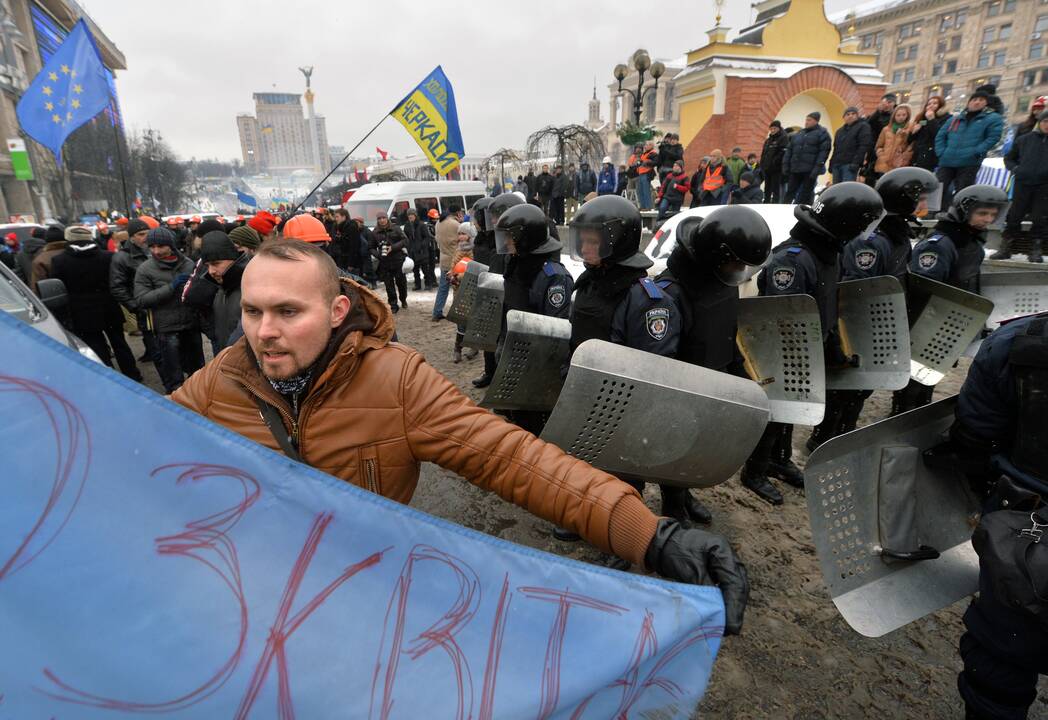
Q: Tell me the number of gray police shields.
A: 9